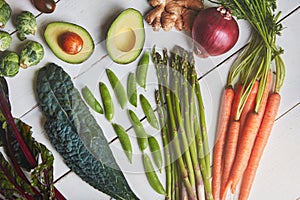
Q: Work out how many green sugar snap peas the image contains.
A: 10